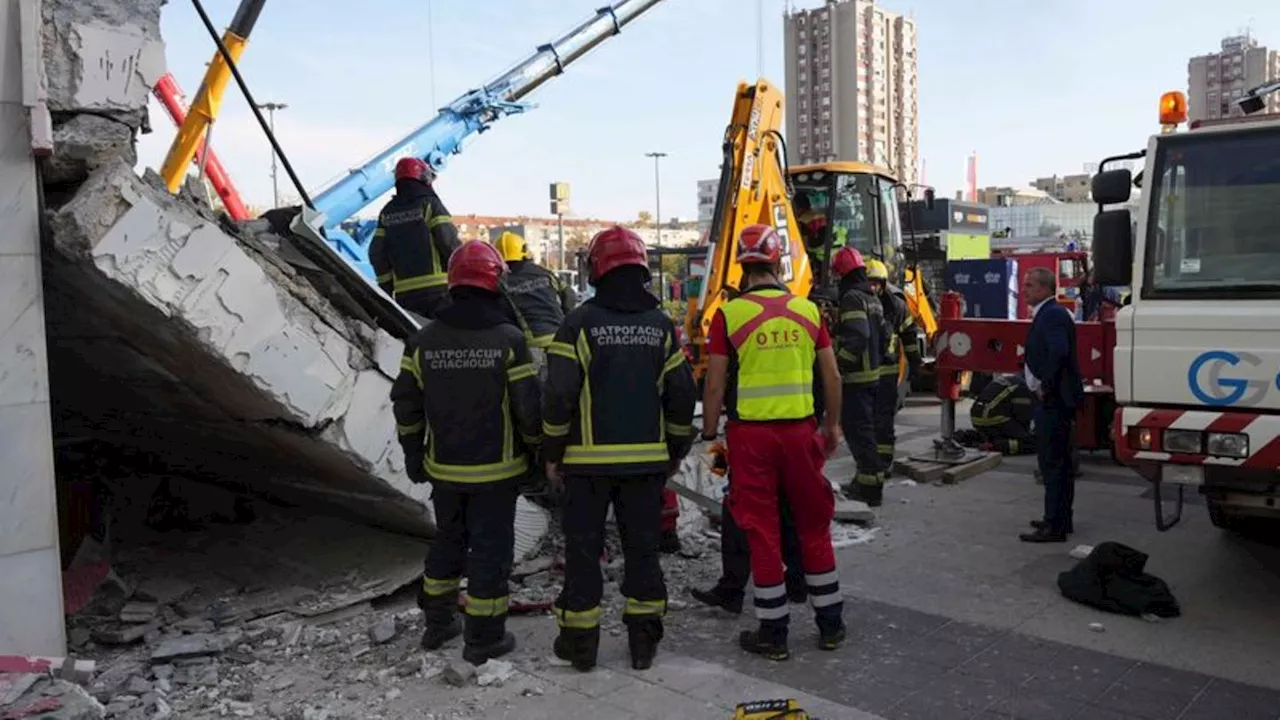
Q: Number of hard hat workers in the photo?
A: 7